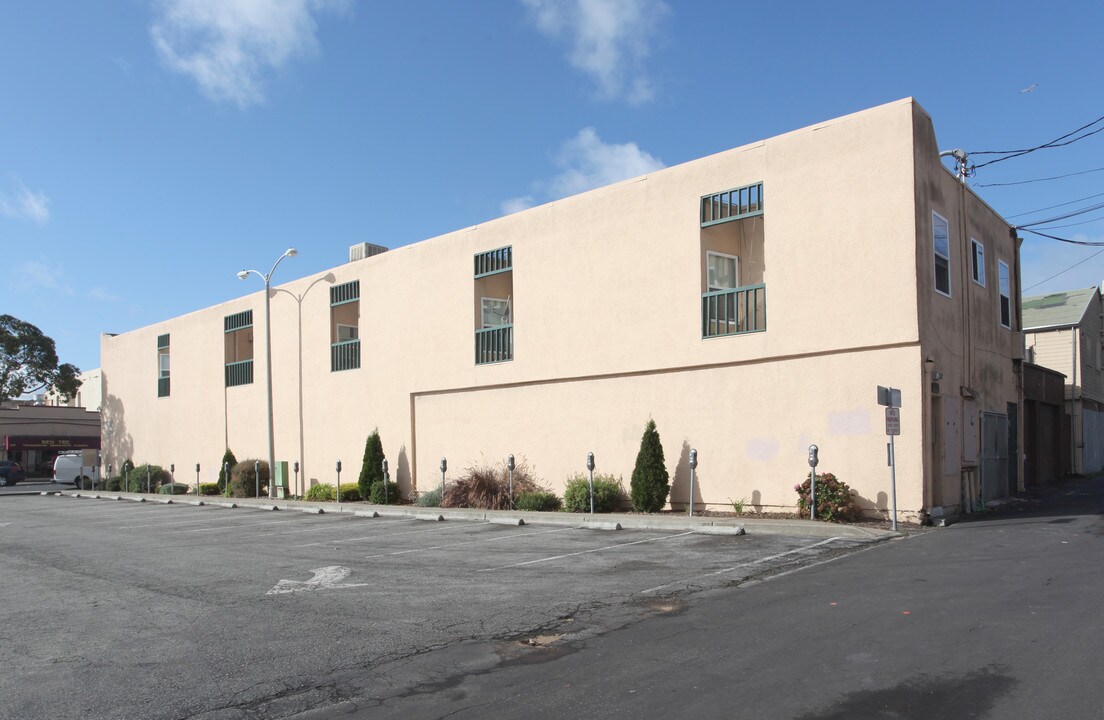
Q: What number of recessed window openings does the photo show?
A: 5